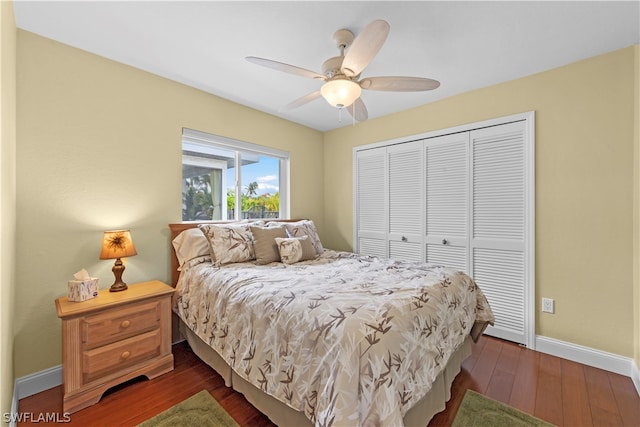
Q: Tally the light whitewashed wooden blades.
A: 5